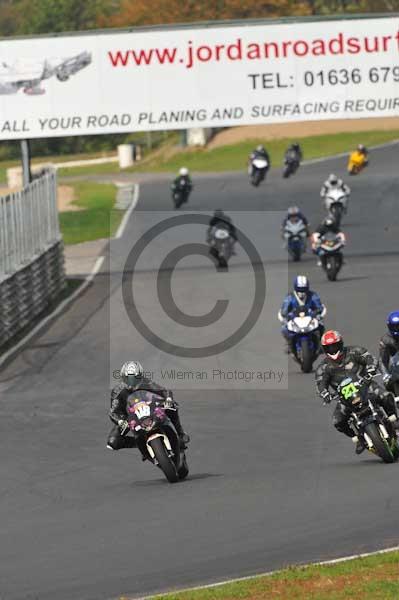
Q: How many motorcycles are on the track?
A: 12